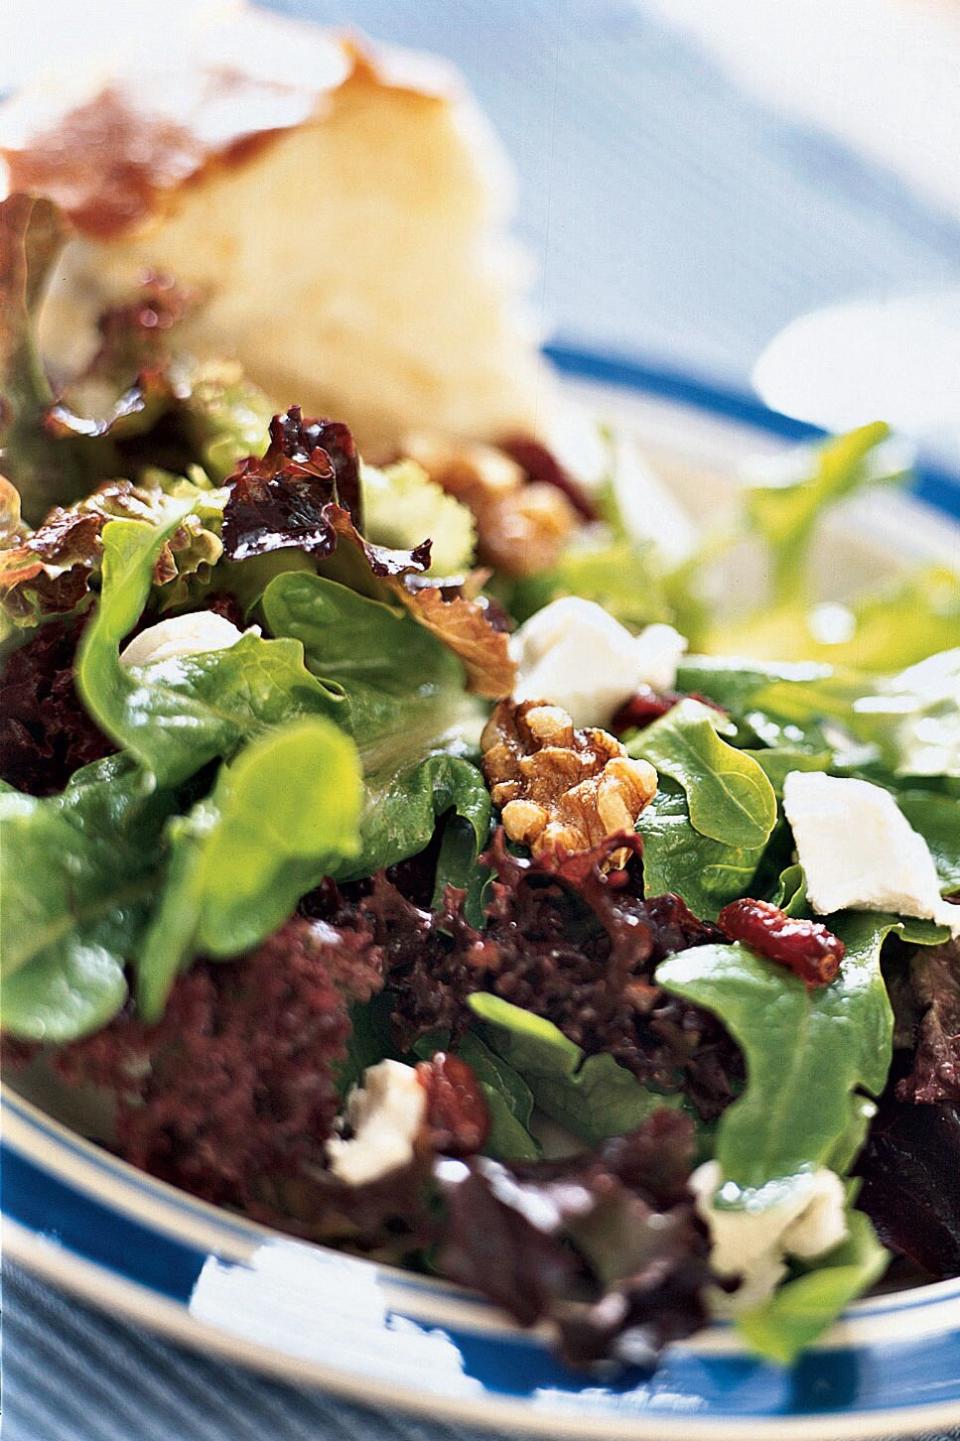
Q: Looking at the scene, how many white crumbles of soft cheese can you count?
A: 5